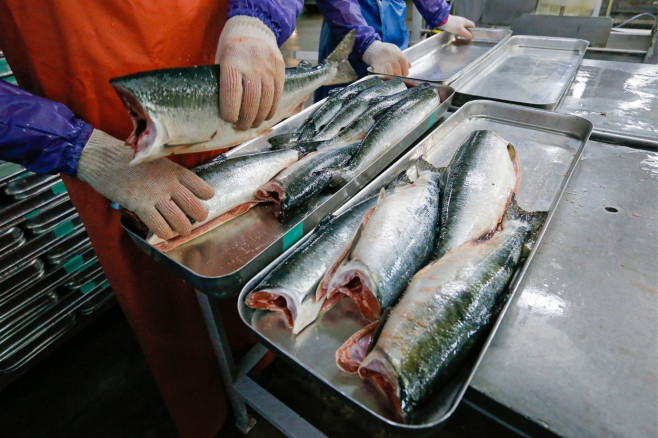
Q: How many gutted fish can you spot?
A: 11